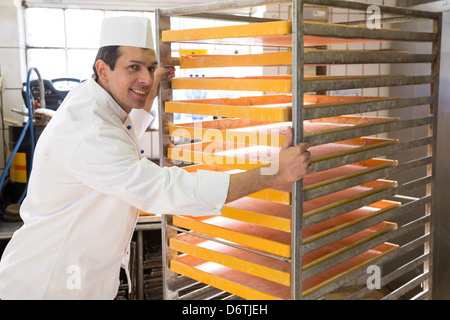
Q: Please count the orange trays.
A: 11